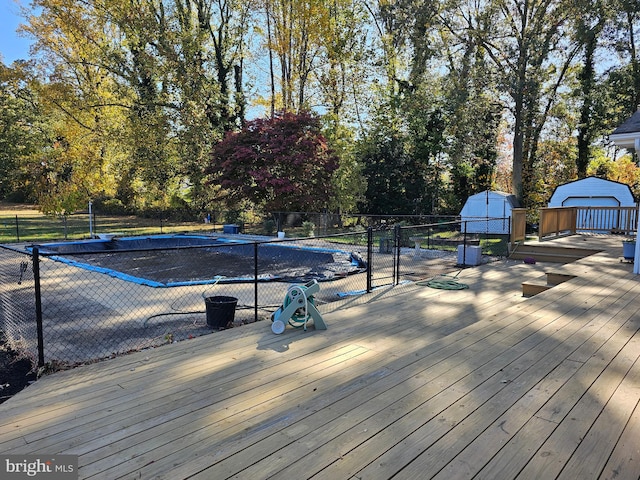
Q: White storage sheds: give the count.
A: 2